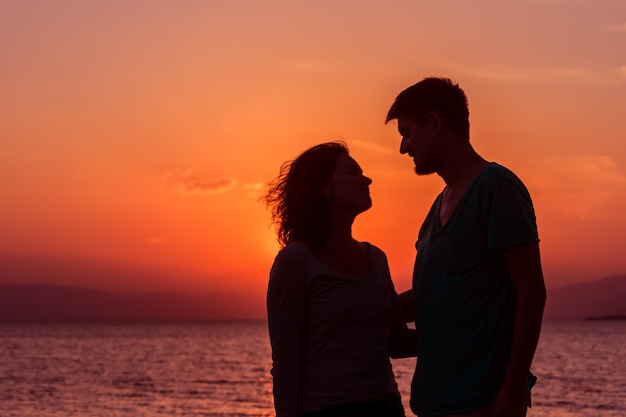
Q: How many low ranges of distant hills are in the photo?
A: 2